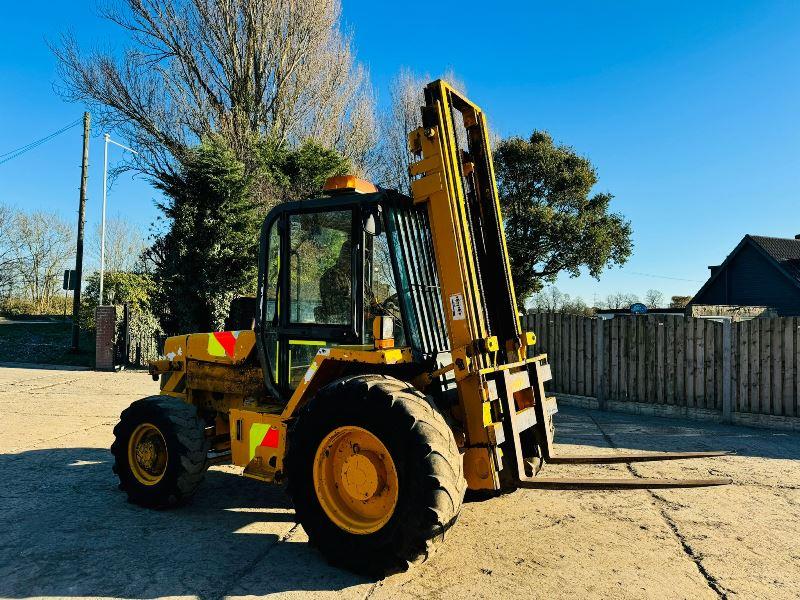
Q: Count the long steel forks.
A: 2